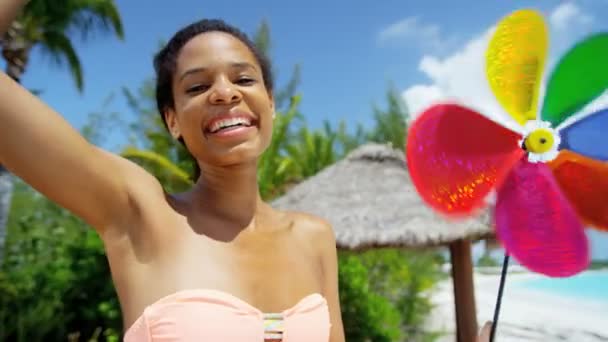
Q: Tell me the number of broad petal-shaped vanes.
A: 6